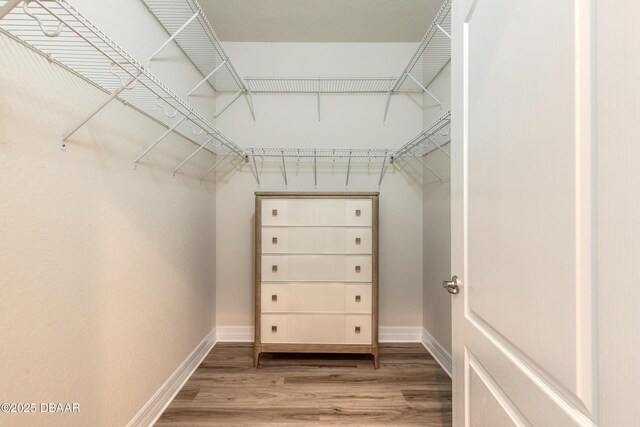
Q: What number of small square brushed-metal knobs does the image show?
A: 10